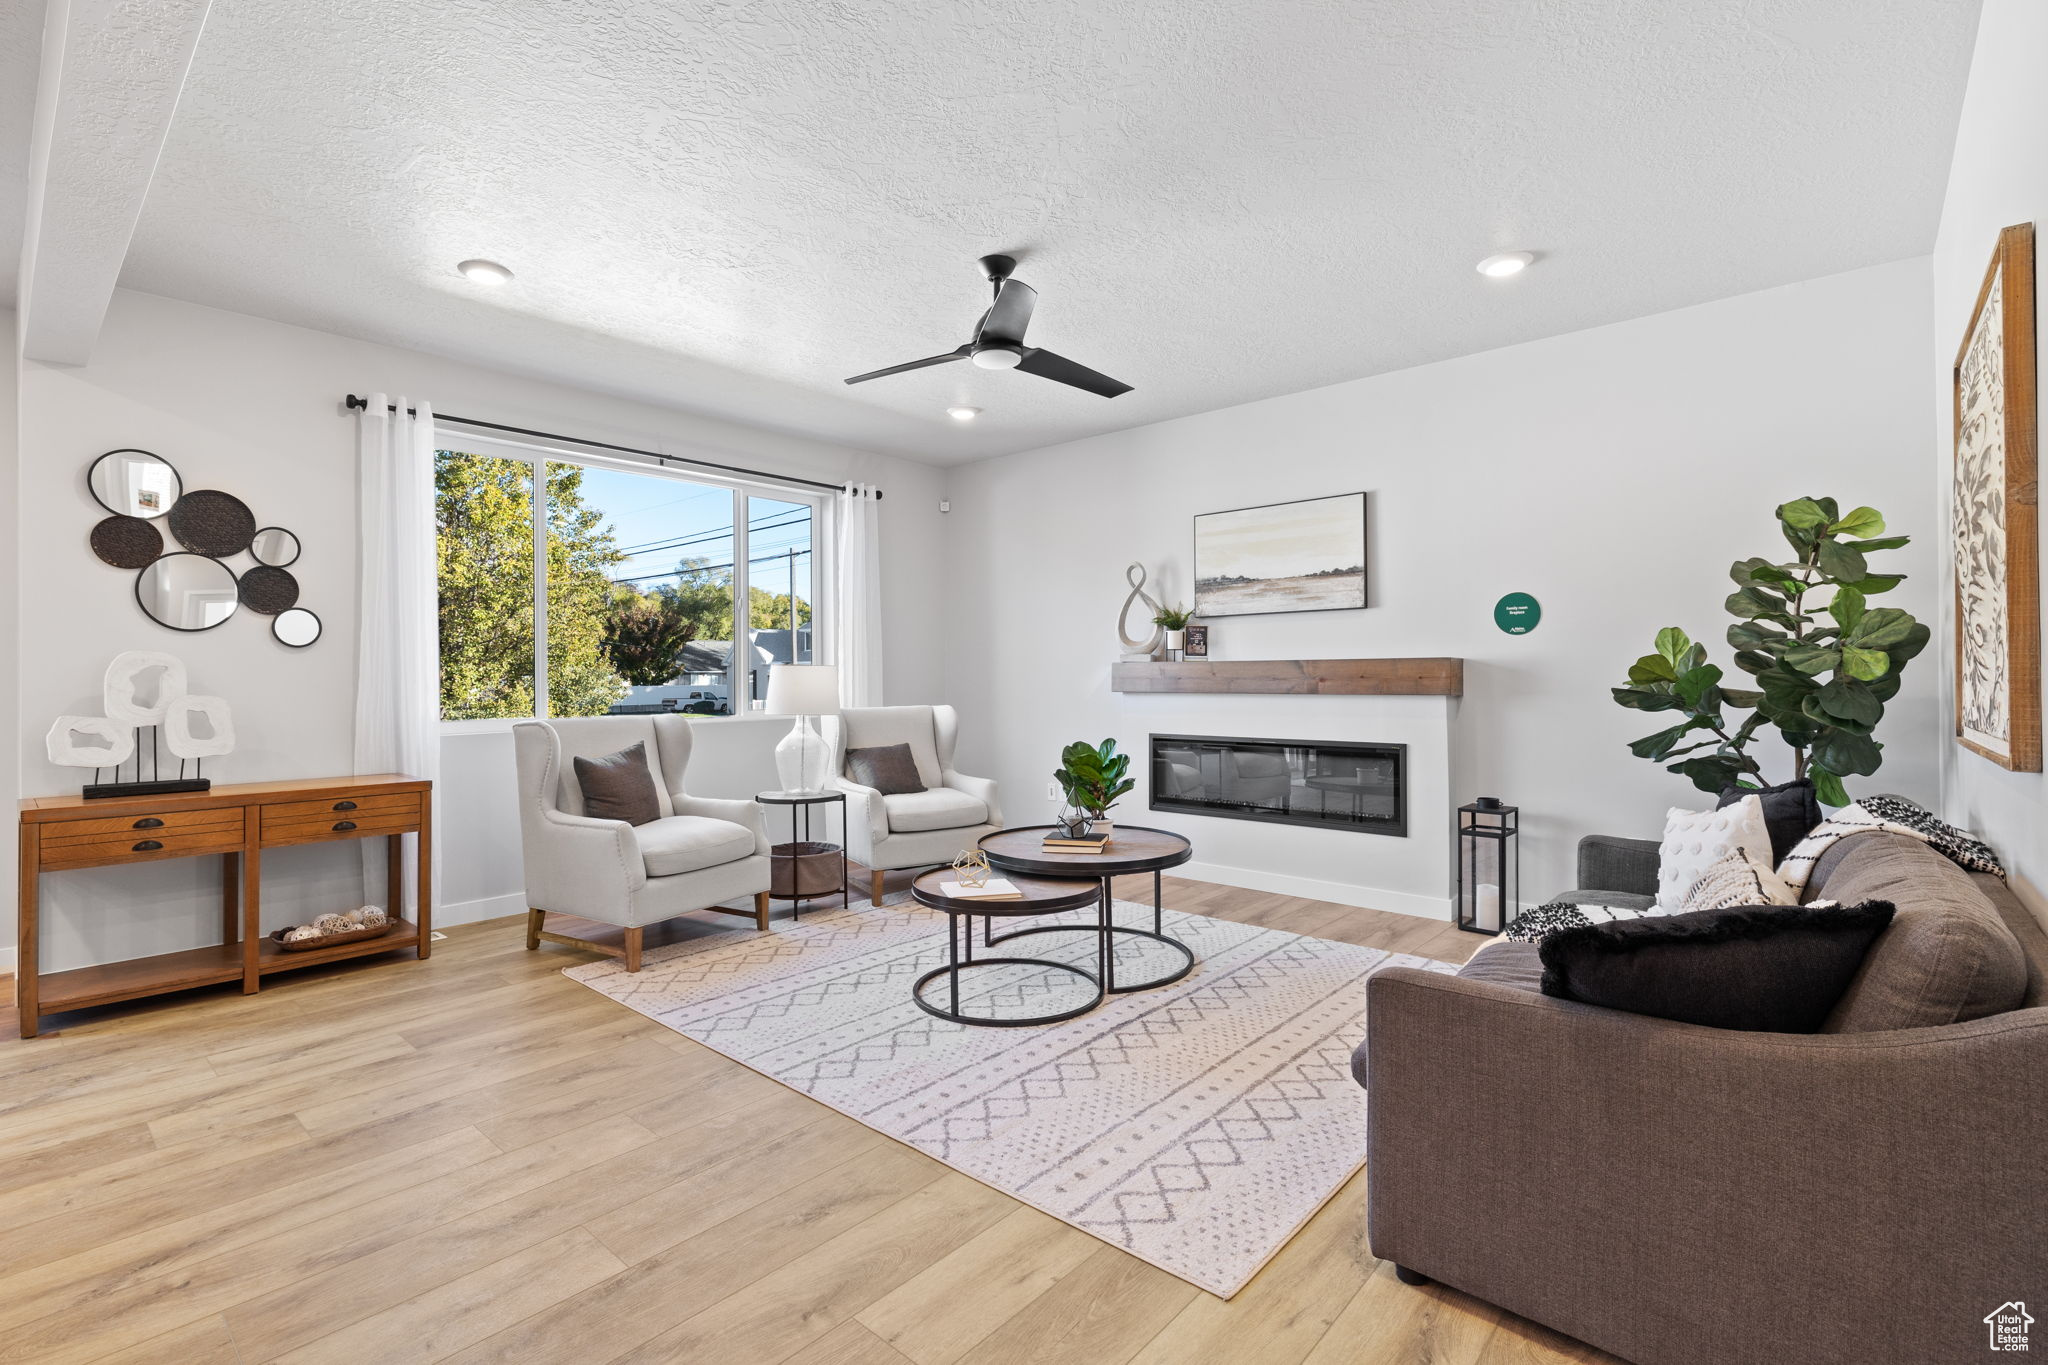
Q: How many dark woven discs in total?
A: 3